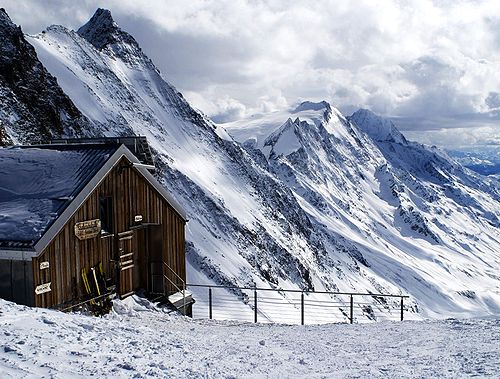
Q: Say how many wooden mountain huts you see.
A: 1